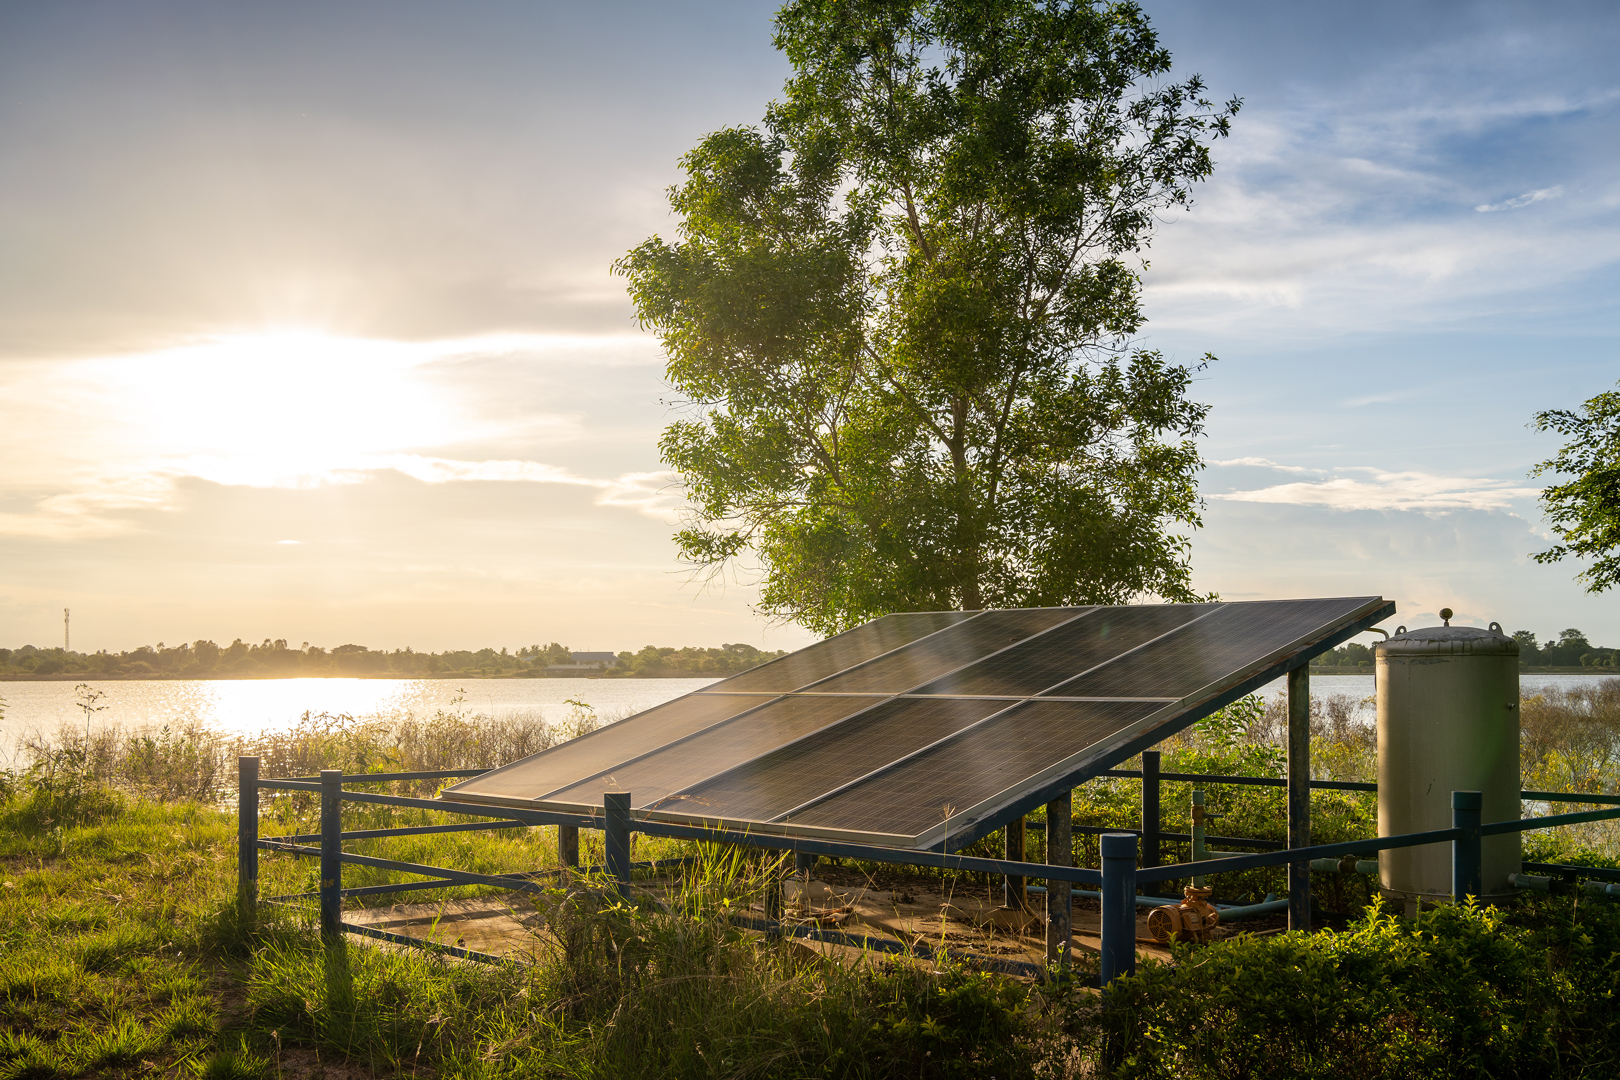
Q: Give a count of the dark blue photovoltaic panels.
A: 8